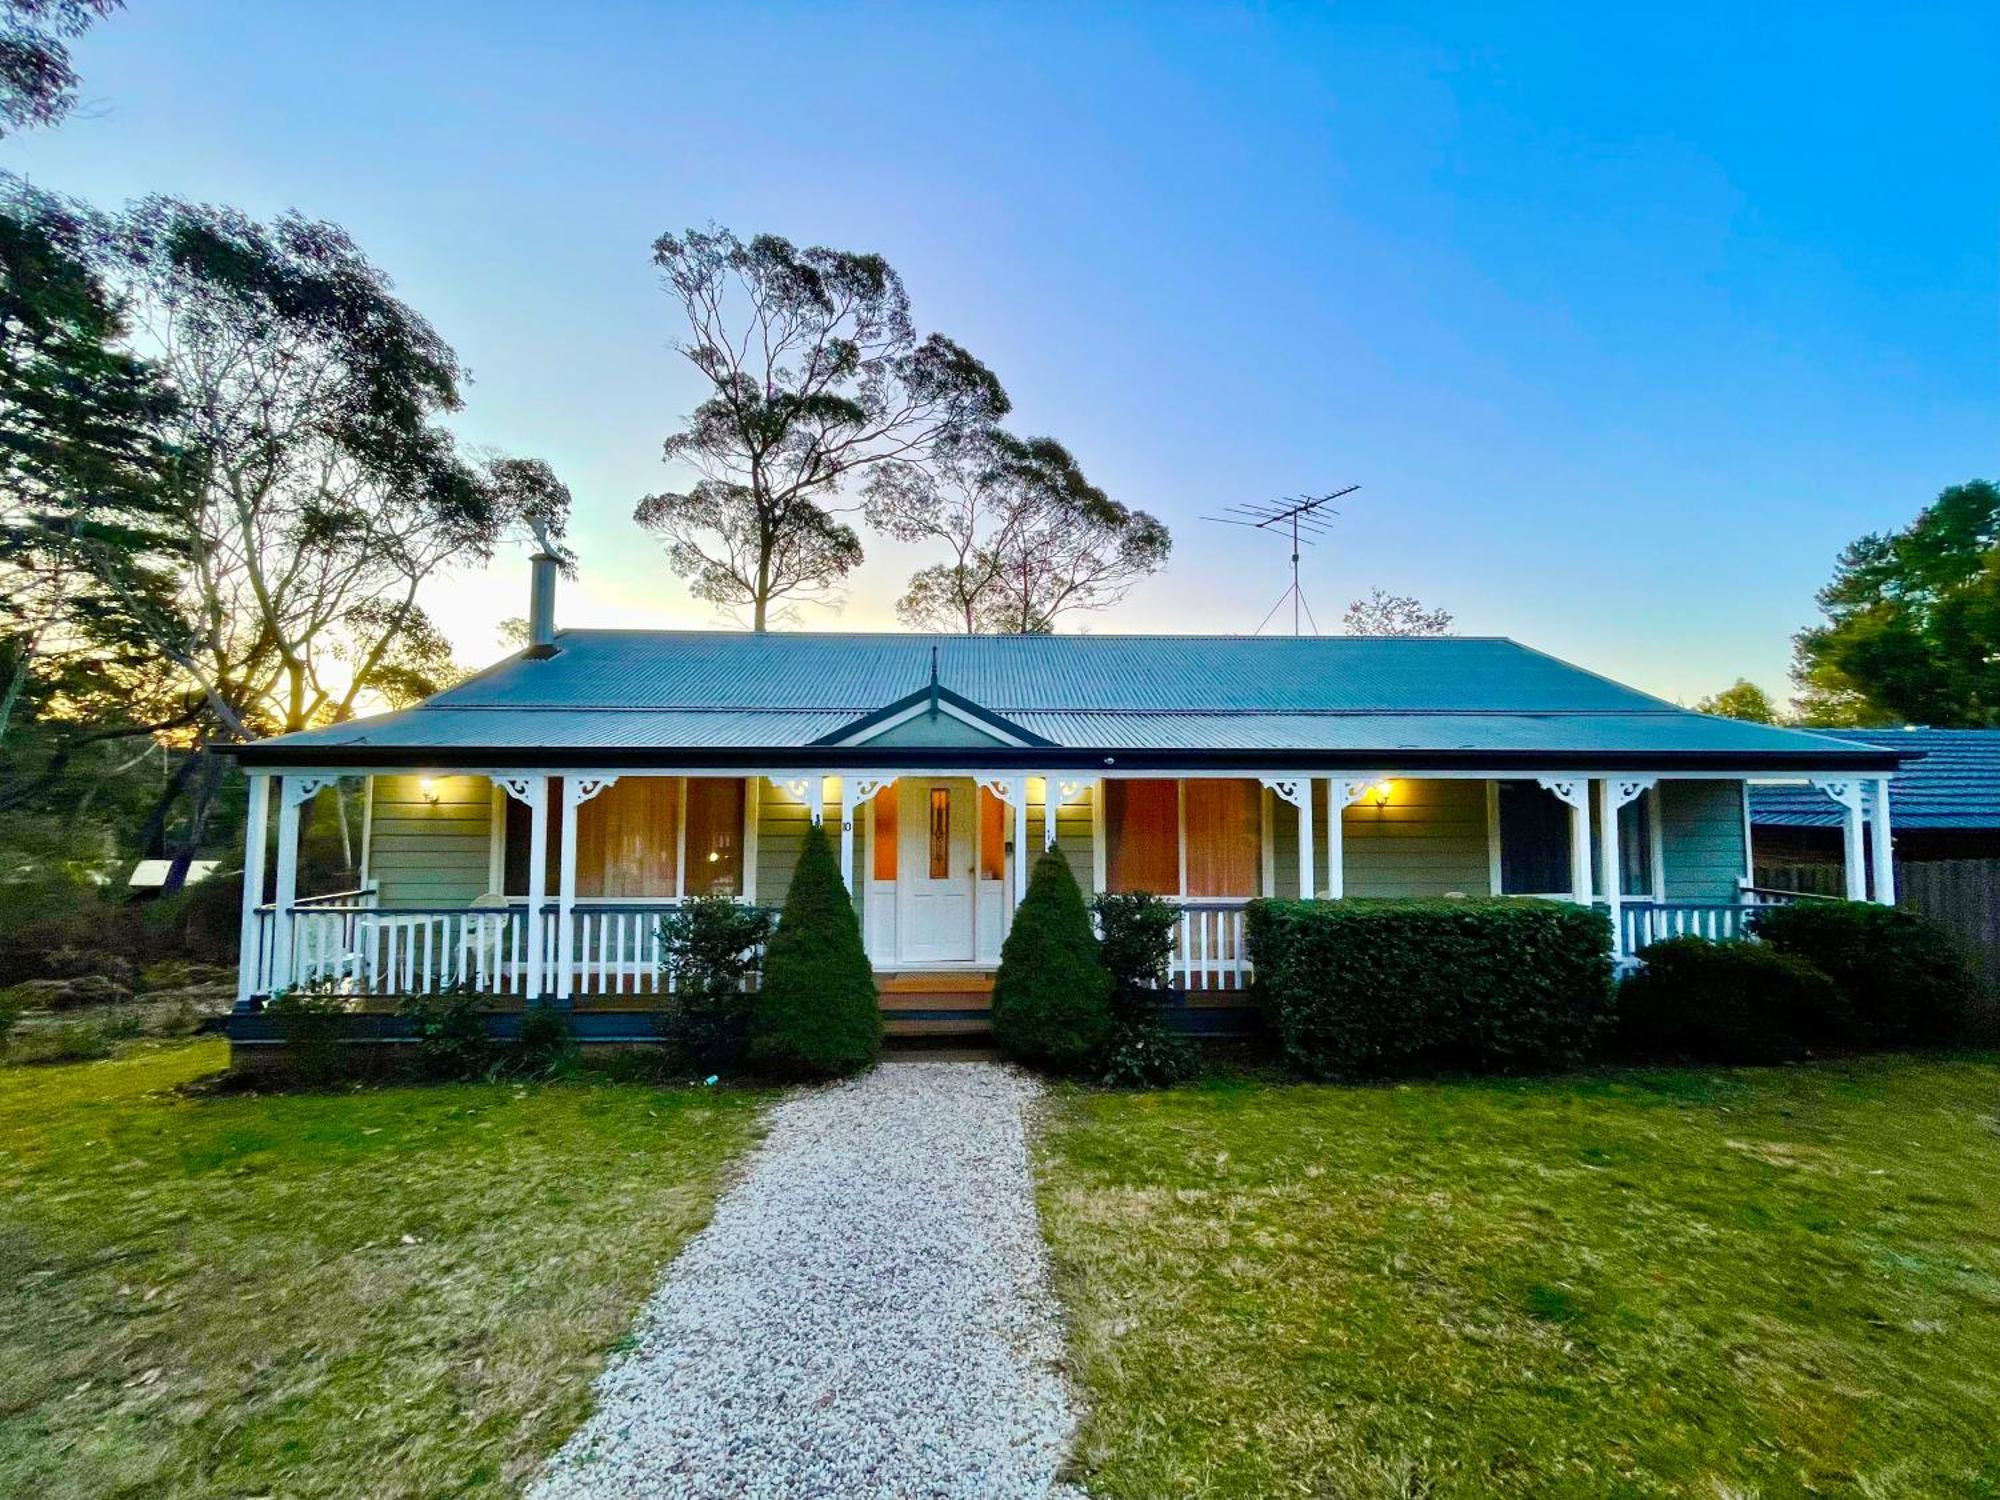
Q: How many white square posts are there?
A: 14